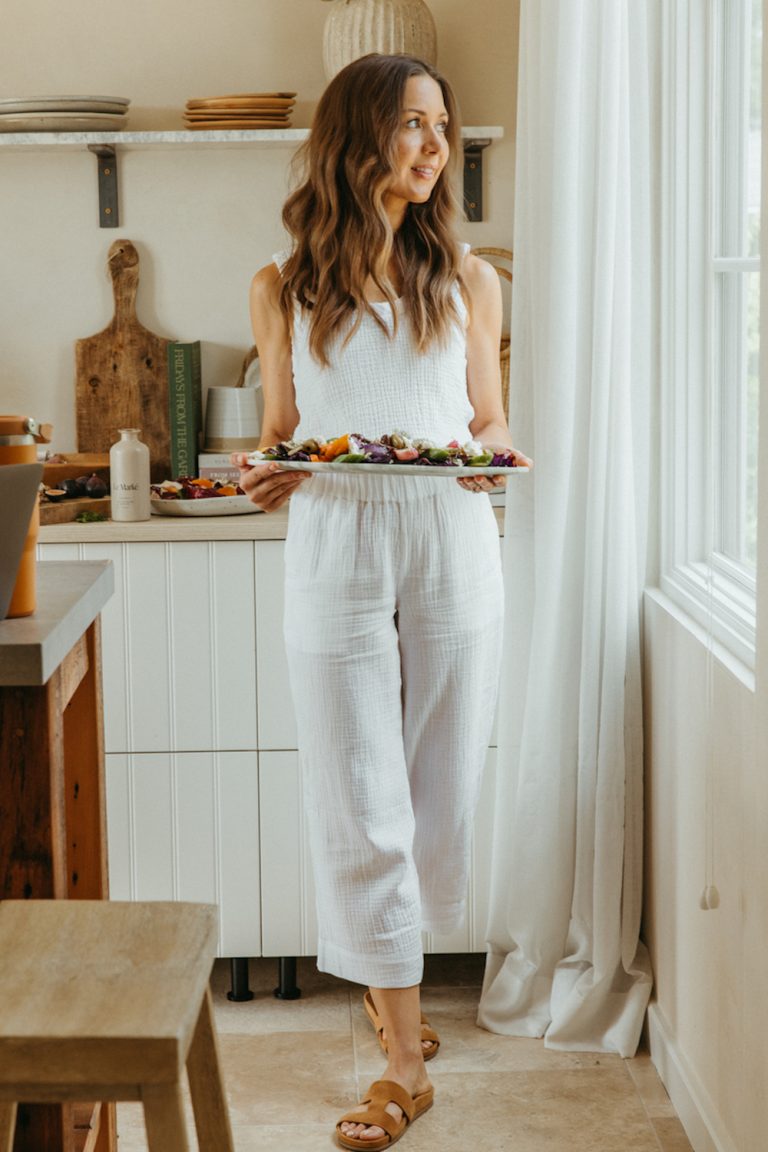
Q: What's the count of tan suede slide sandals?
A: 2